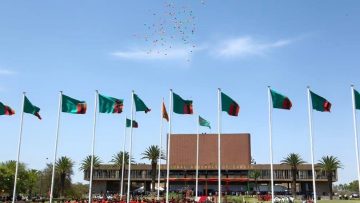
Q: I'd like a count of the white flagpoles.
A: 12